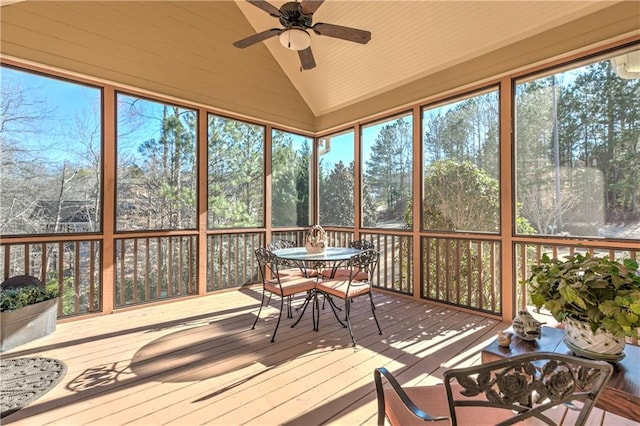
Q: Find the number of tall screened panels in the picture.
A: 8